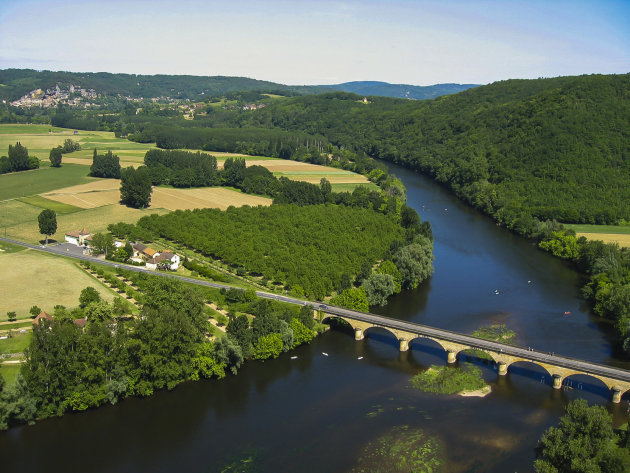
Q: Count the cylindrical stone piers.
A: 6